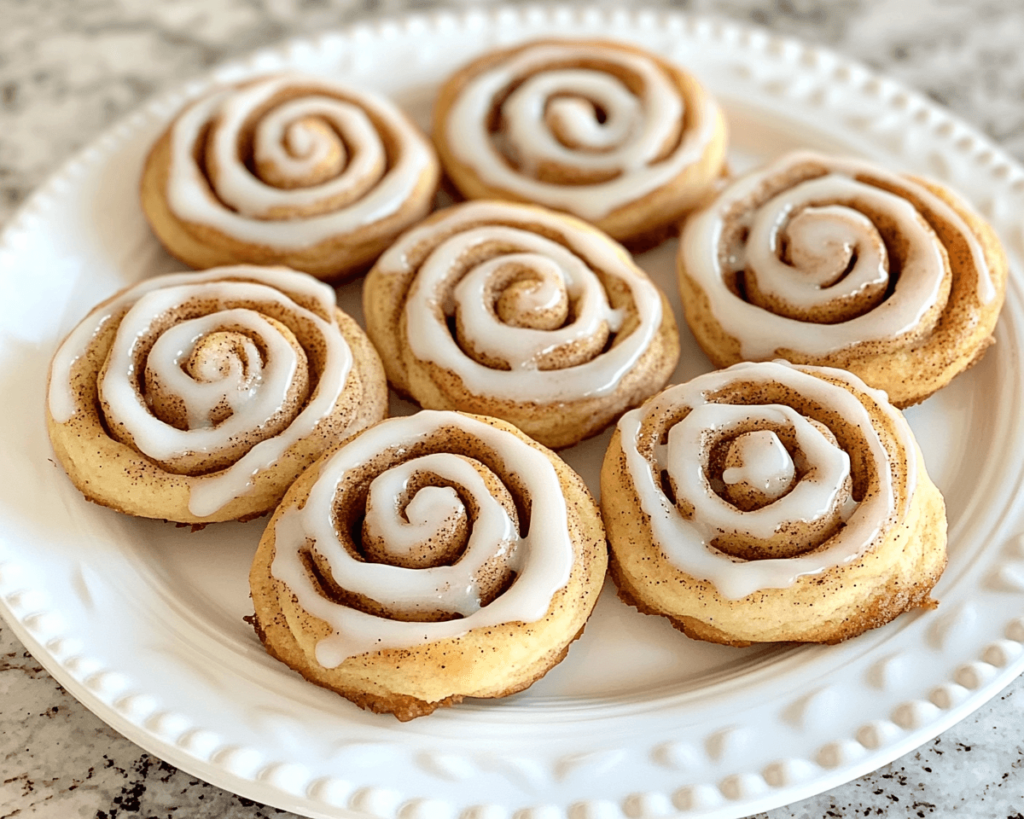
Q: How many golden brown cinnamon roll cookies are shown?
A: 7